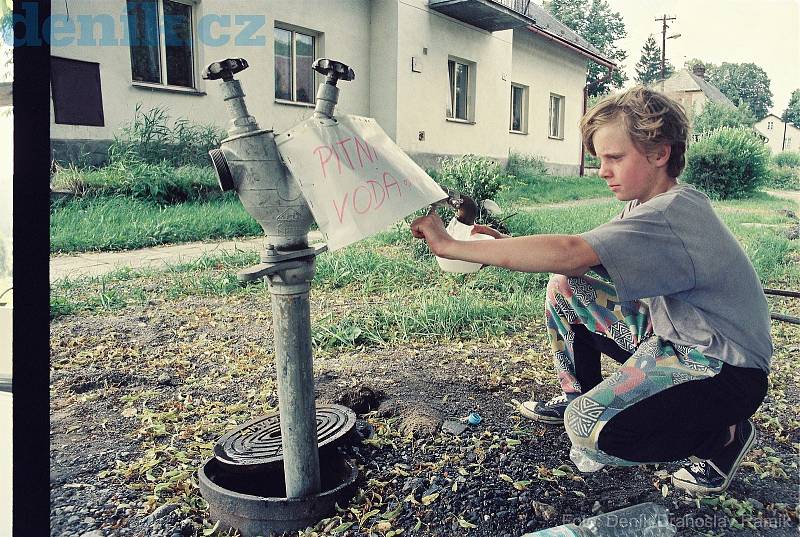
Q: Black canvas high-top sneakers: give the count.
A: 2